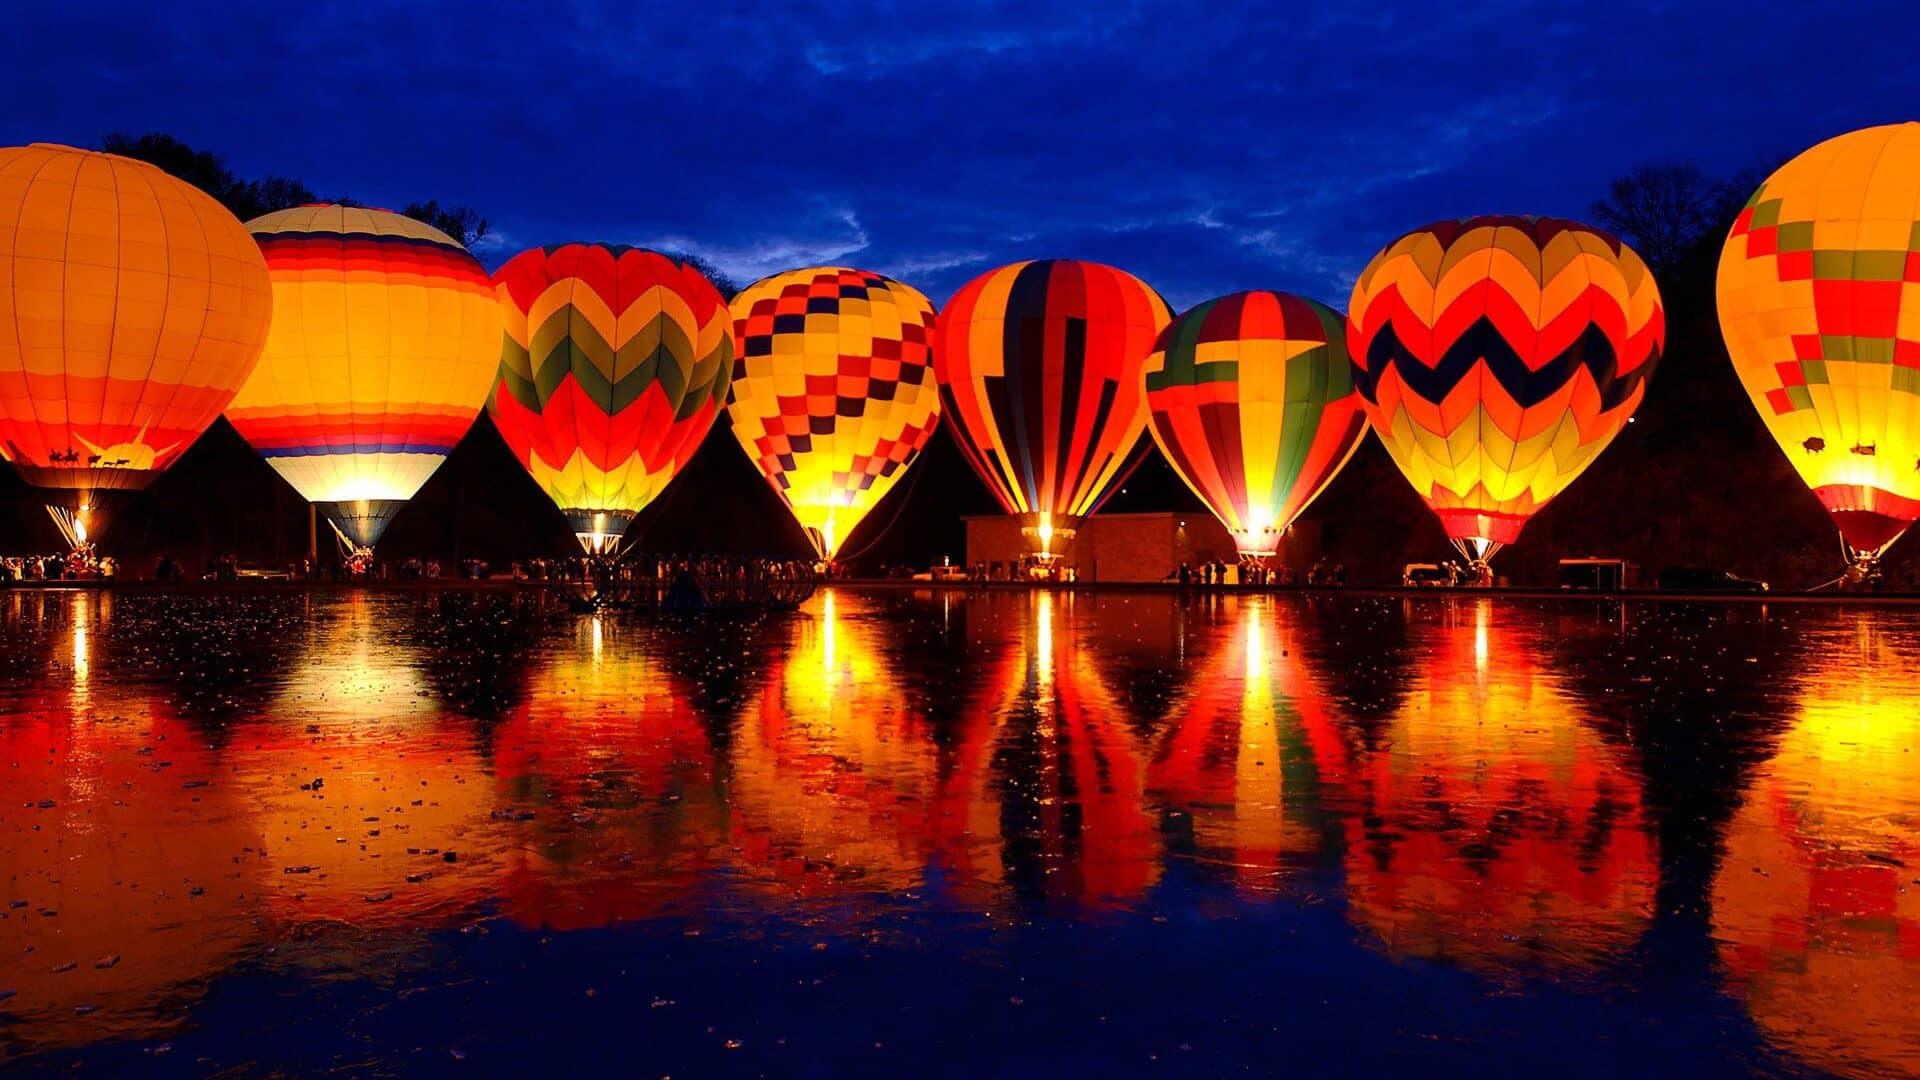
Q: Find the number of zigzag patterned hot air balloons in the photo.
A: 2